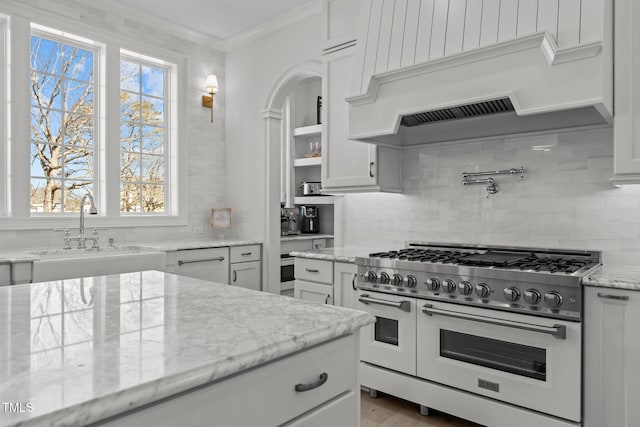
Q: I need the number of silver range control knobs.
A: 11